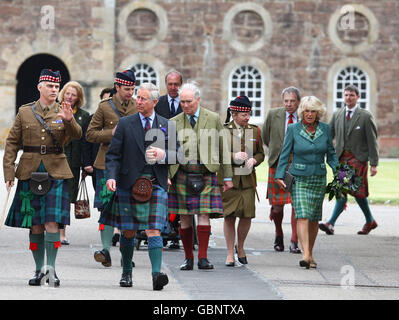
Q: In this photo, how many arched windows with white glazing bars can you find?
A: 3